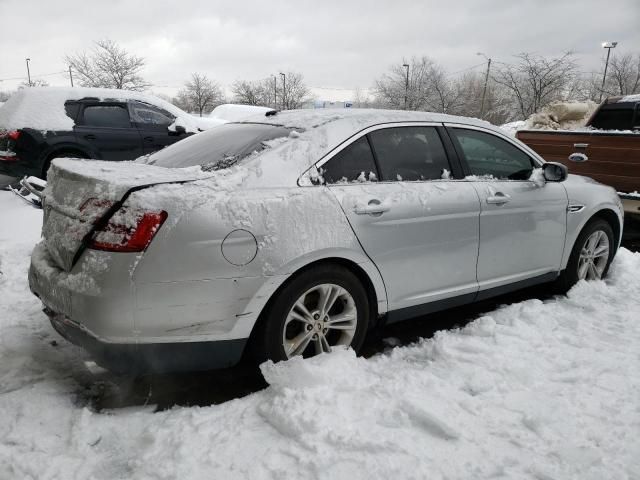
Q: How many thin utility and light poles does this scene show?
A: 7